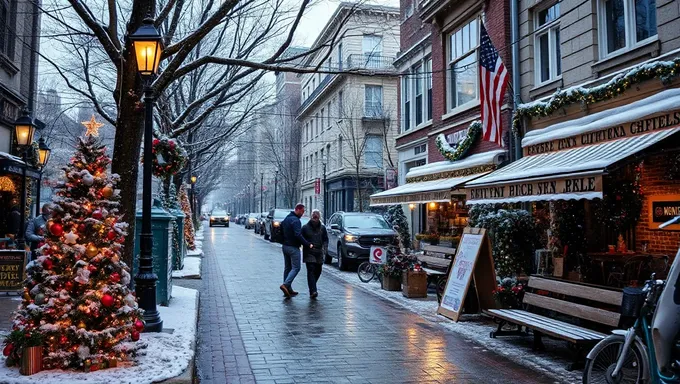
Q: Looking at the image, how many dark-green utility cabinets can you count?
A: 2